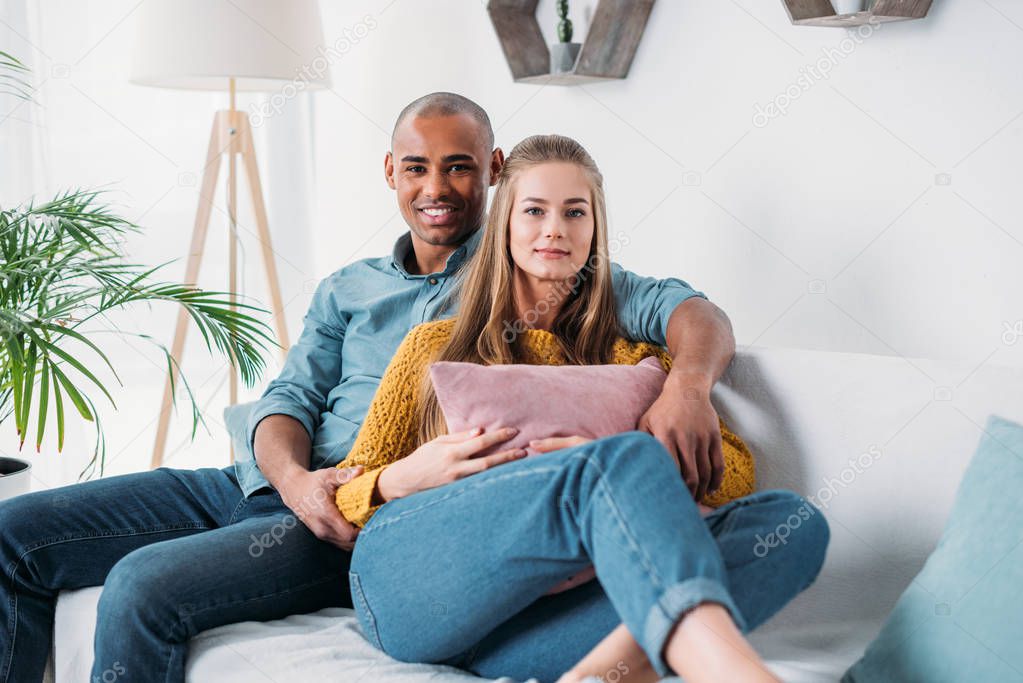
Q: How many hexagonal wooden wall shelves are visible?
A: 2